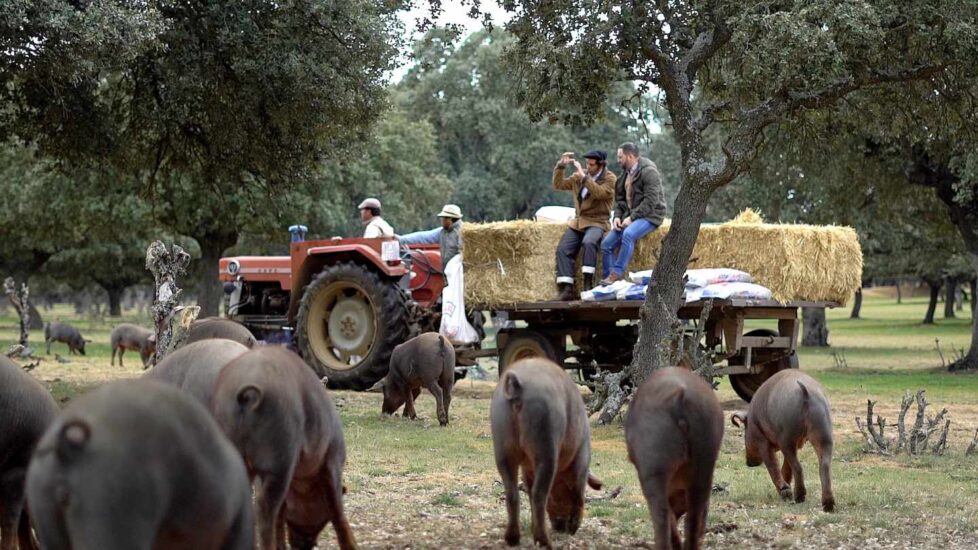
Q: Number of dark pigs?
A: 11